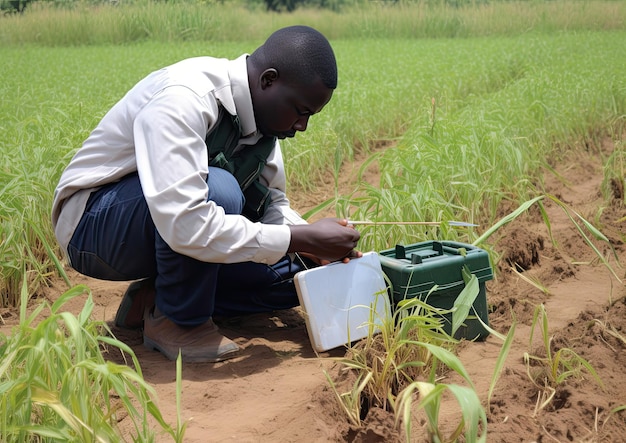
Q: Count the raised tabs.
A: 3